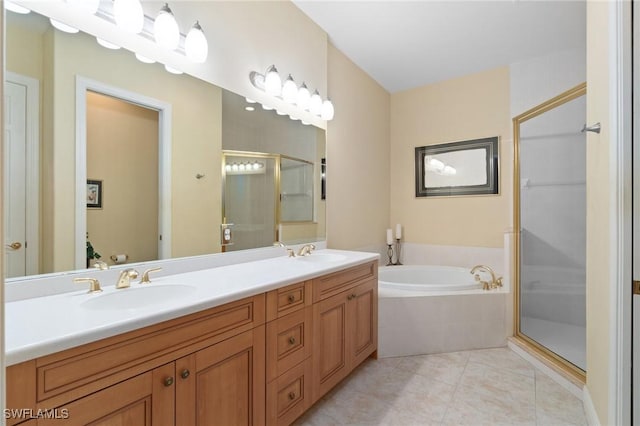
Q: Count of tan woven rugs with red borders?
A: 0